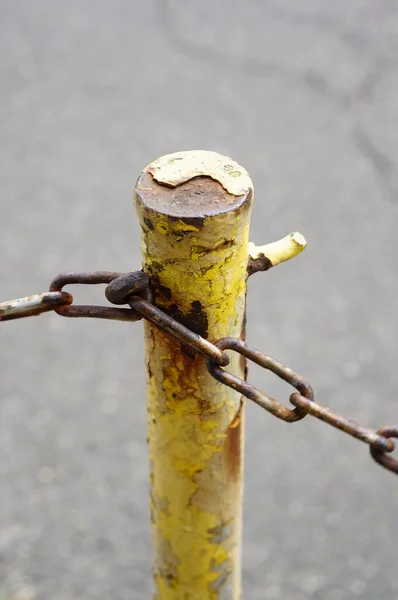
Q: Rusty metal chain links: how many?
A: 6